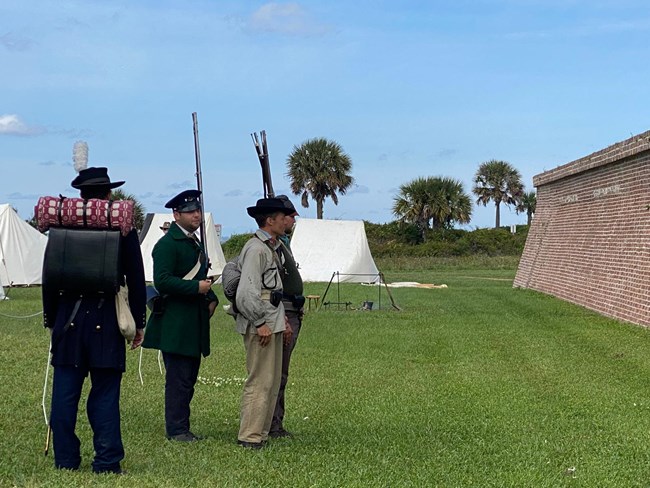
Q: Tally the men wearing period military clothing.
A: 4